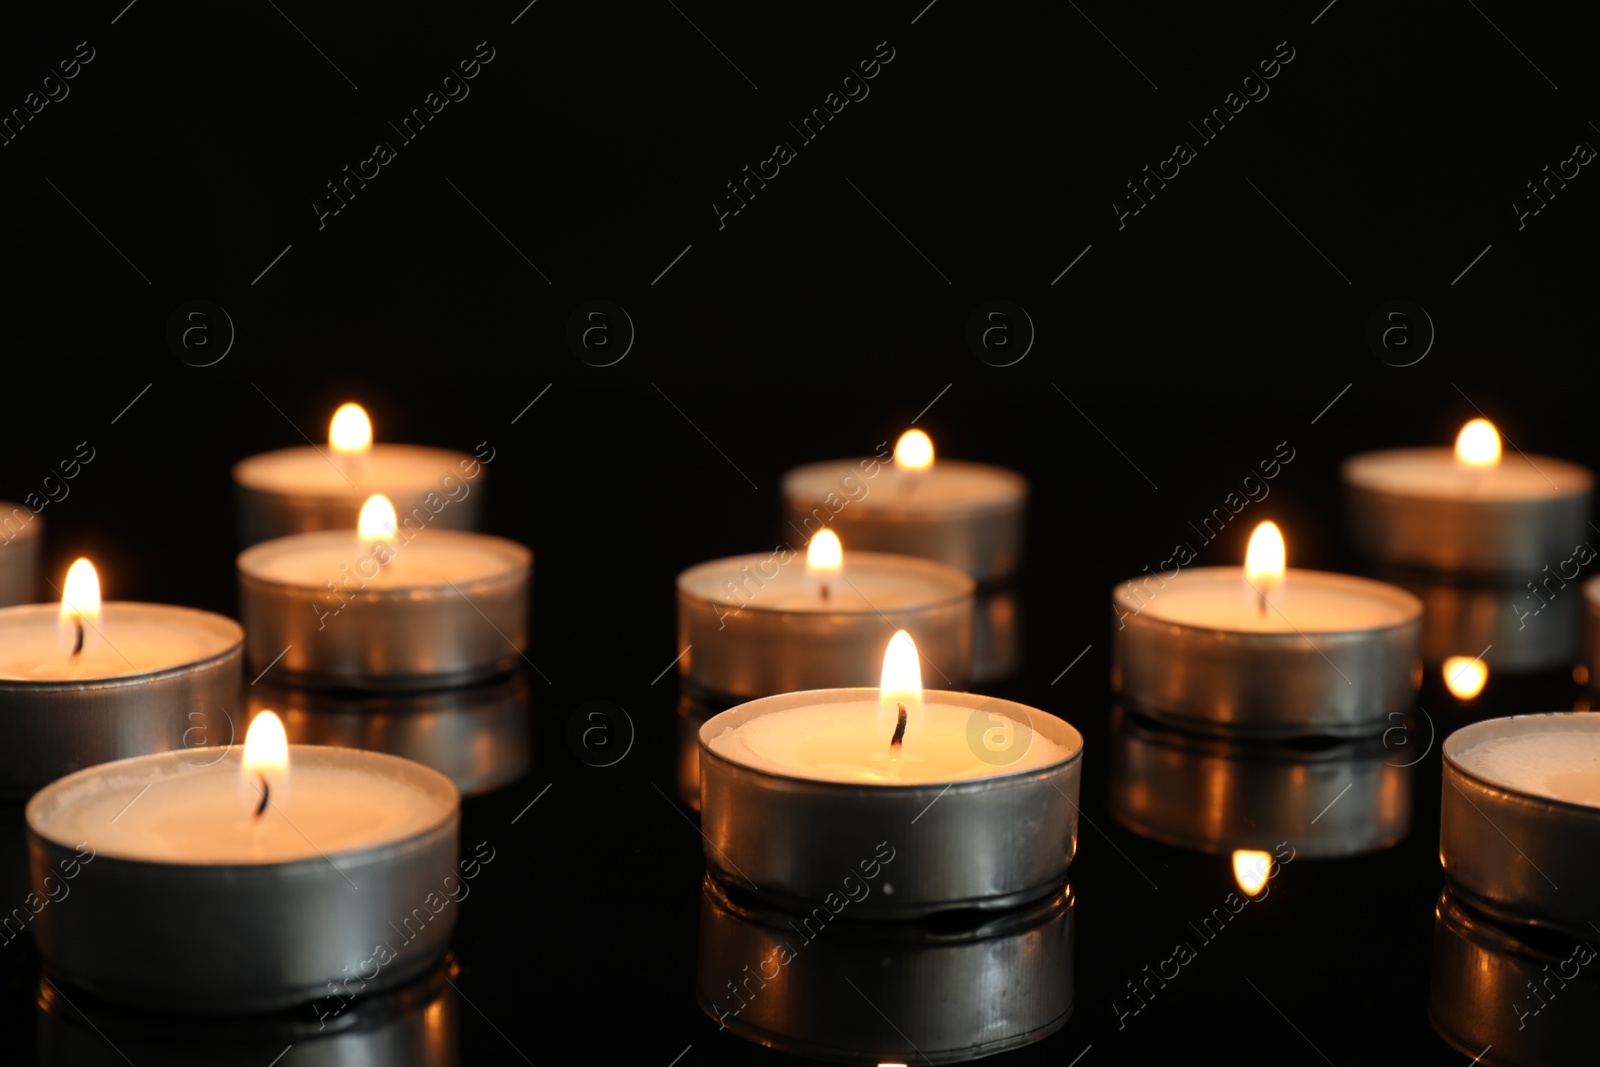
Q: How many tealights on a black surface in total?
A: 12